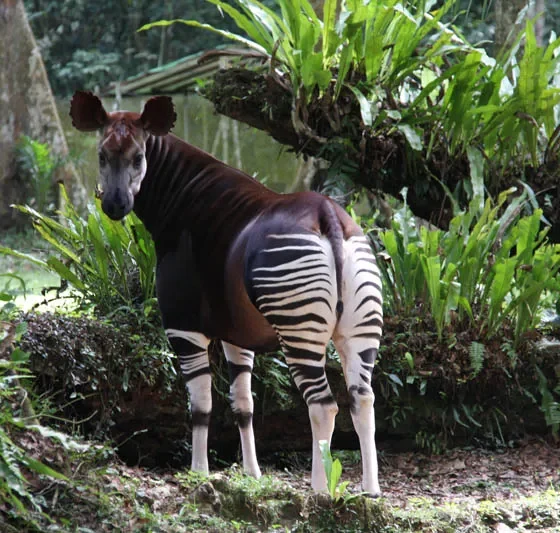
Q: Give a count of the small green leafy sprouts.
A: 1